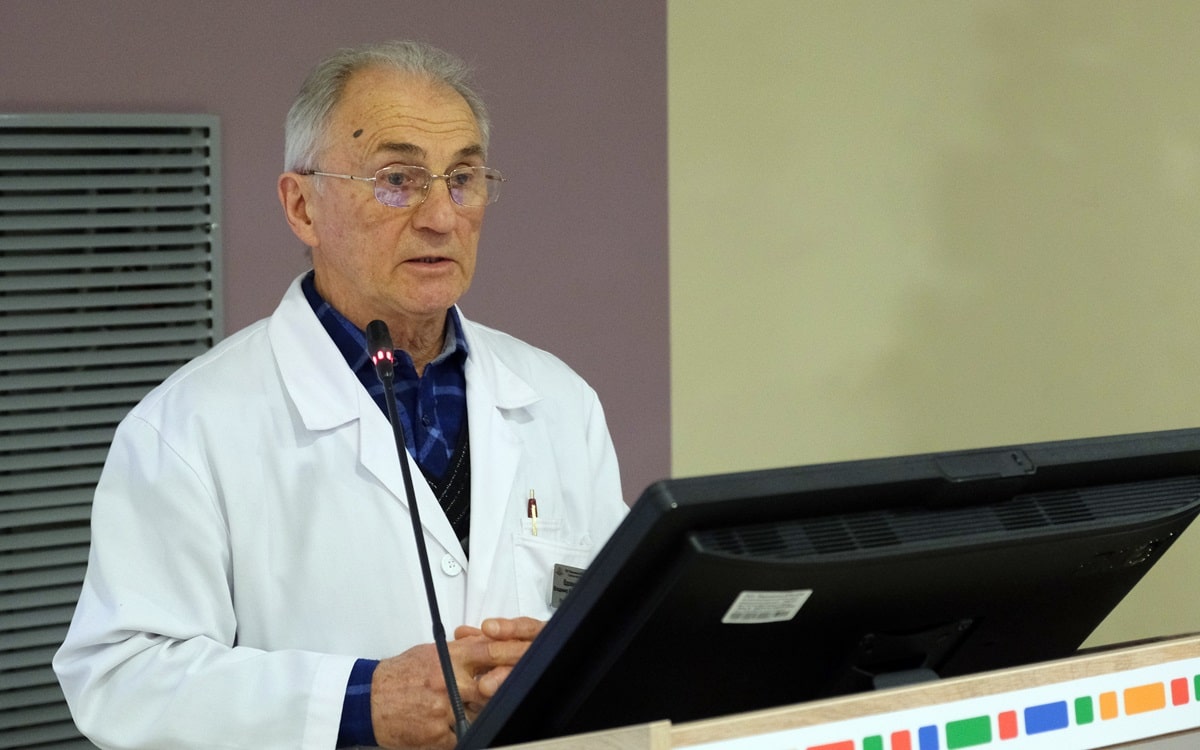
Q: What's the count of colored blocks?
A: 12